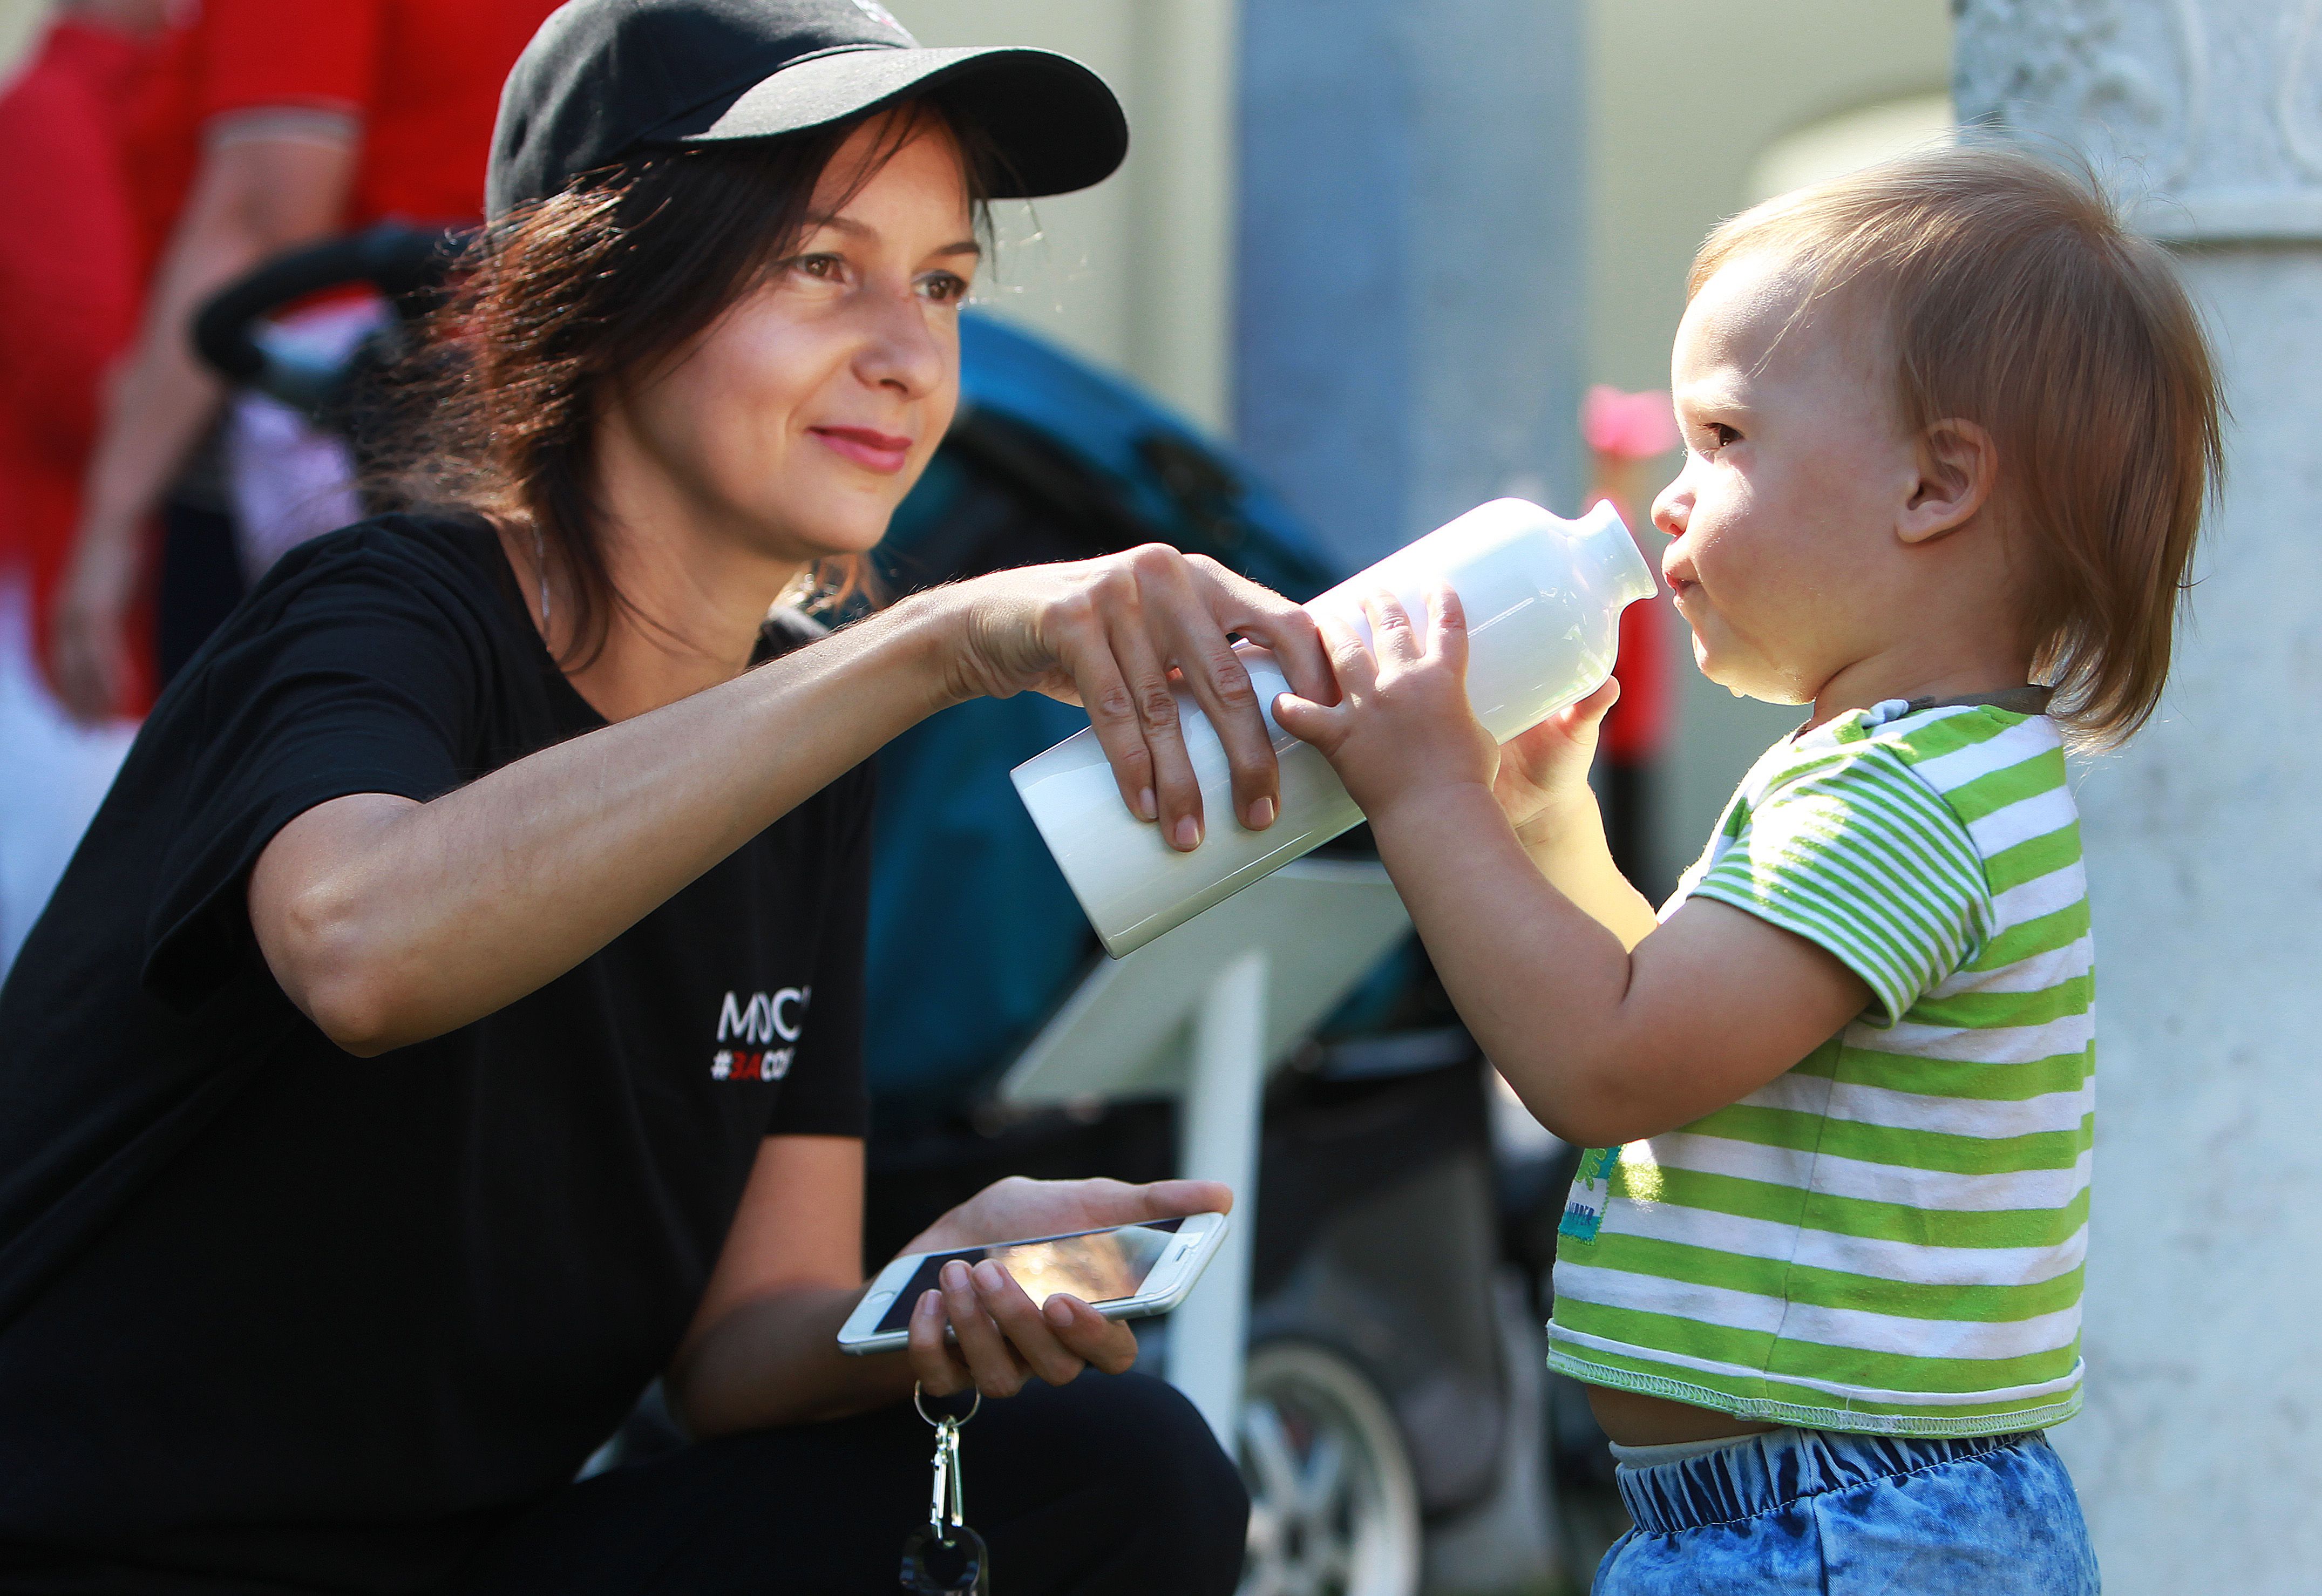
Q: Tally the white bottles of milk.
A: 1